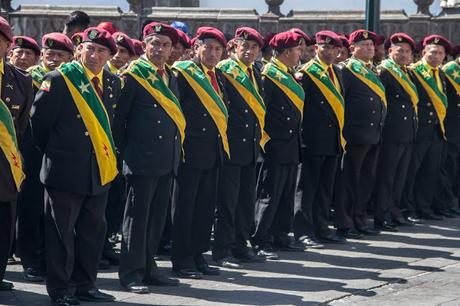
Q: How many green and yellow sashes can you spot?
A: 12